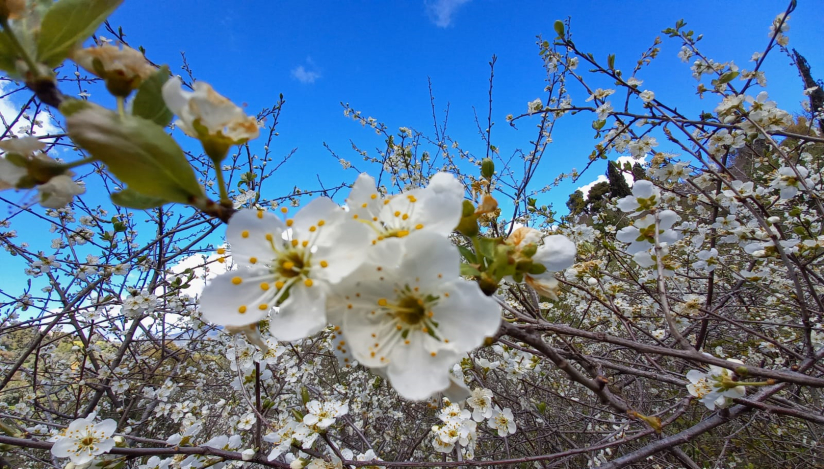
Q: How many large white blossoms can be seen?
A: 3